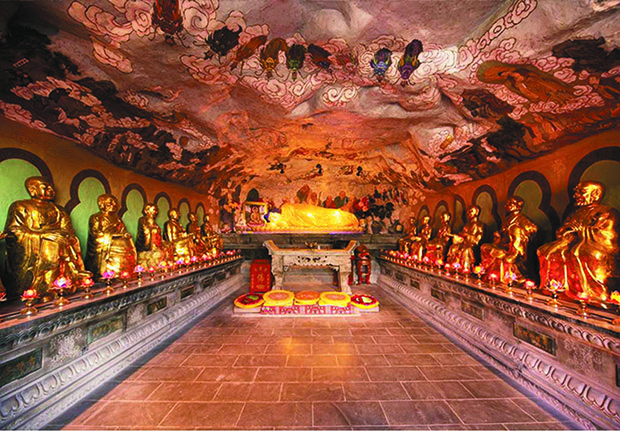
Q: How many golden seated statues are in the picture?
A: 12